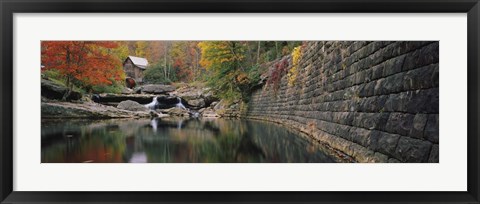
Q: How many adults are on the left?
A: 0